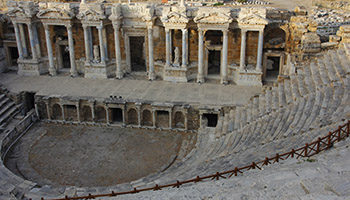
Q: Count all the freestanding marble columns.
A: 14